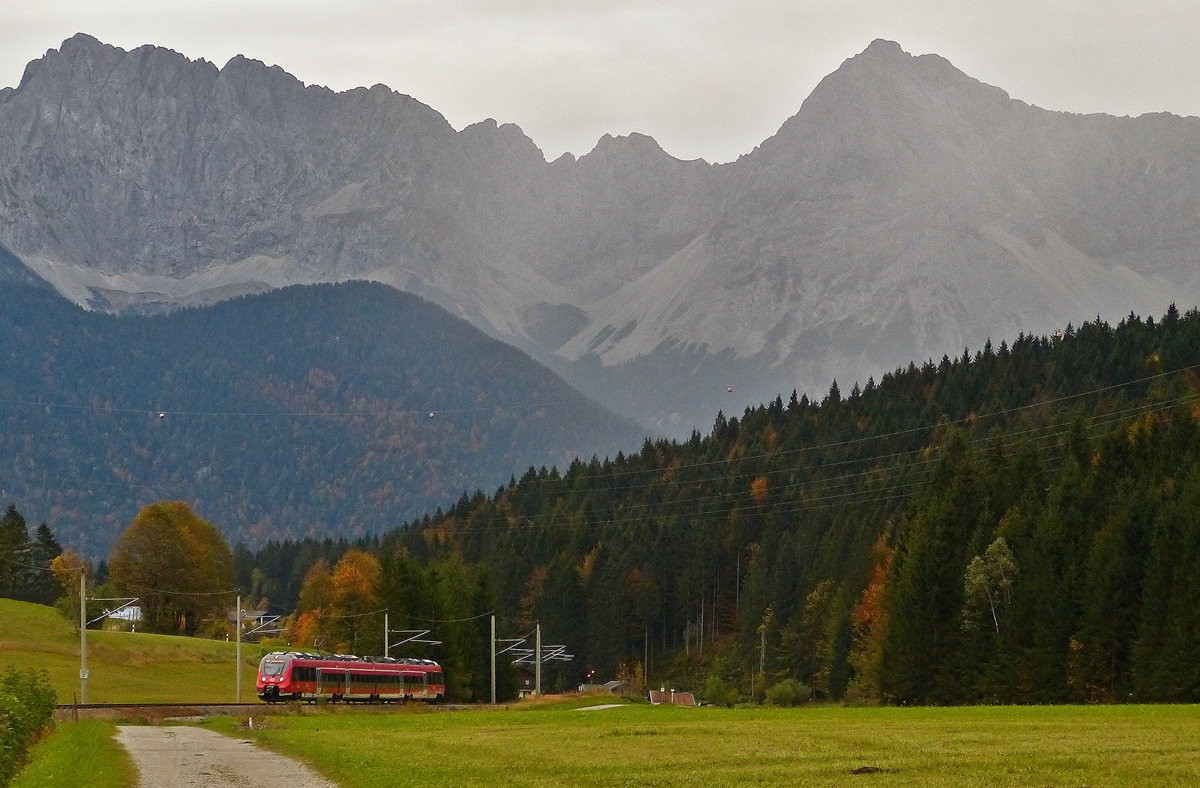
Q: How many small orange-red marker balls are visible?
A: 4